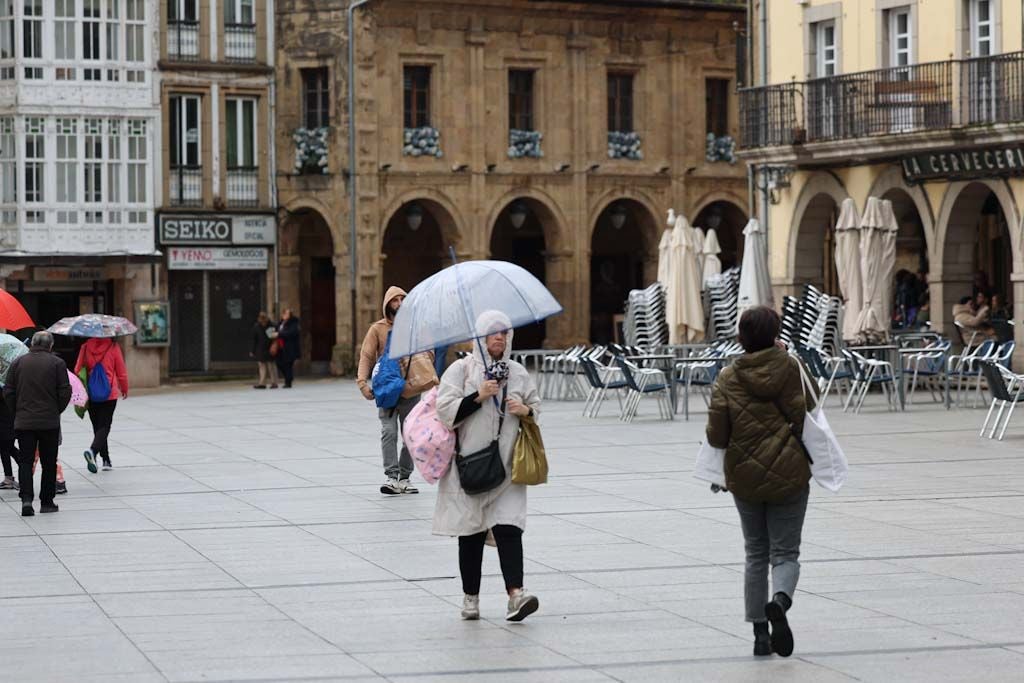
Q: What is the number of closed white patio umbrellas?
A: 8